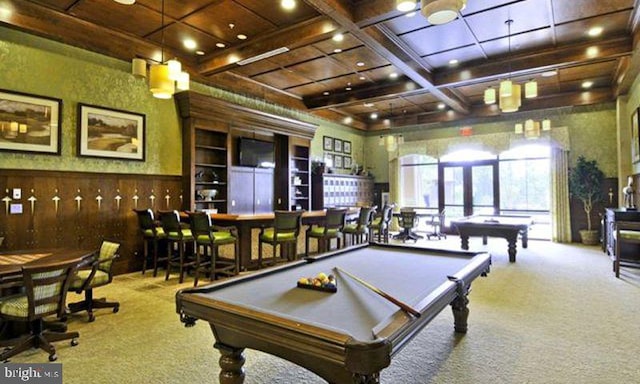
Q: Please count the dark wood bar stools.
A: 7